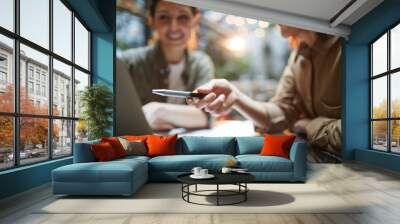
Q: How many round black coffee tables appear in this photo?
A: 1